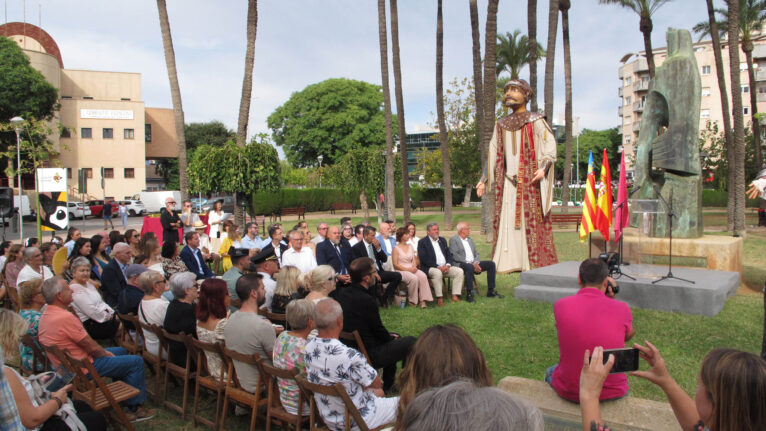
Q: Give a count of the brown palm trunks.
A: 14